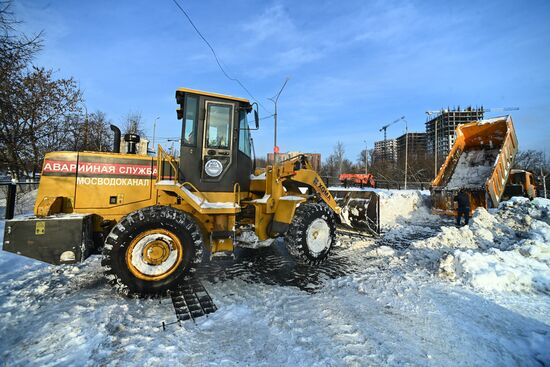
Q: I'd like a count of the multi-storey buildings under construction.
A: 3